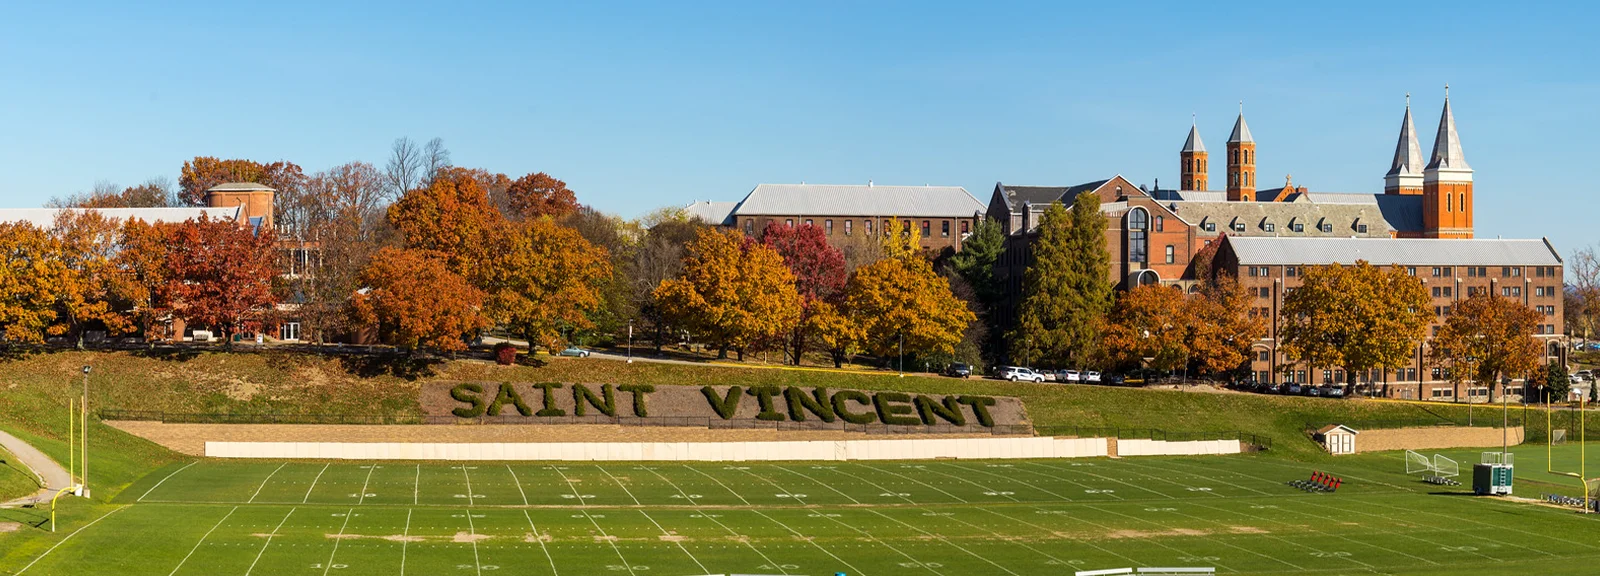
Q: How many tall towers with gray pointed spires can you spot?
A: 4